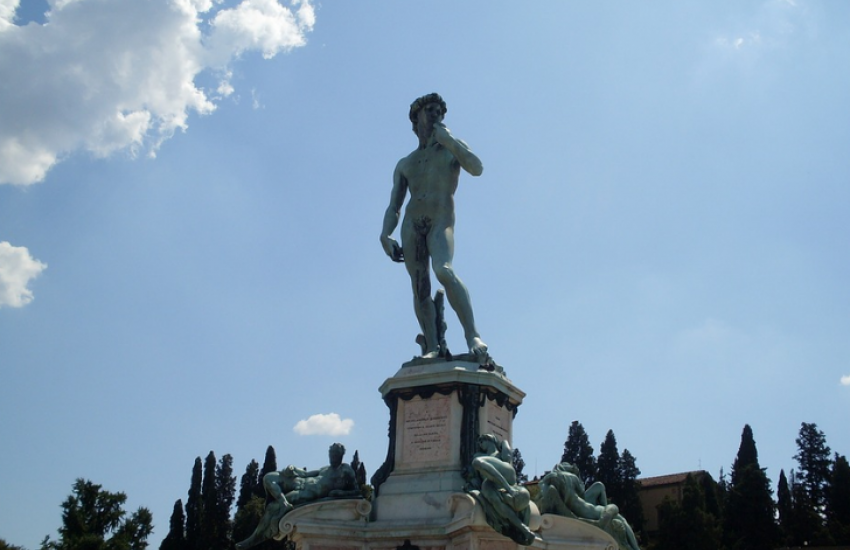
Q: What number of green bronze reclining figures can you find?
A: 3